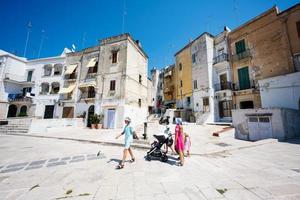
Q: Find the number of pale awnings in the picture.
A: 4